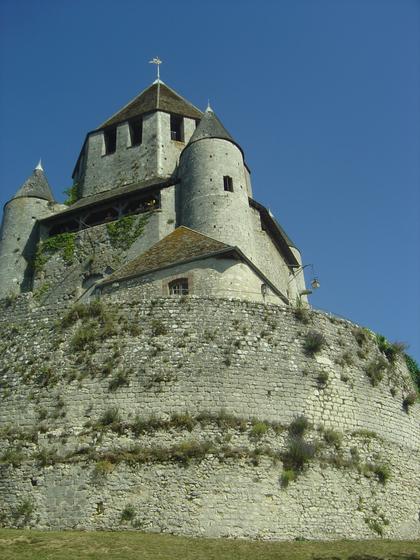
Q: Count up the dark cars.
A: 0